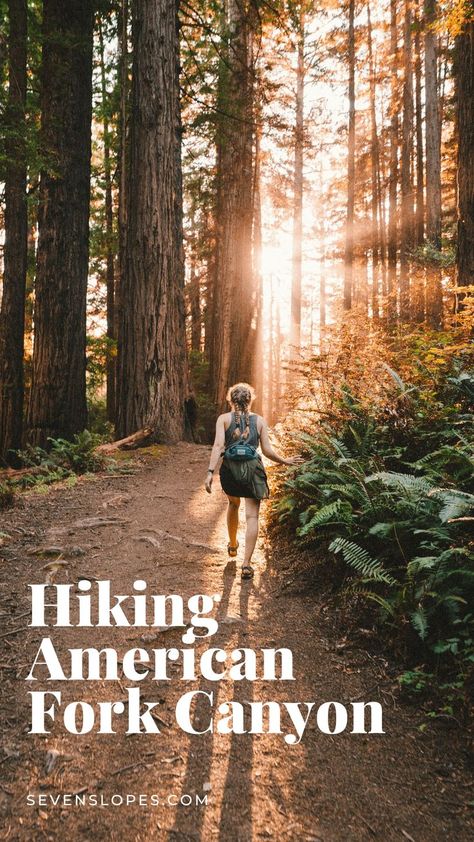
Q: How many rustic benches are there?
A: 0